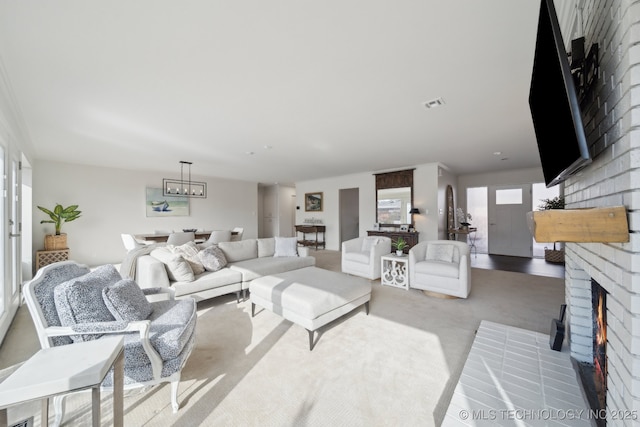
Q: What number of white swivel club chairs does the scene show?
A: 2